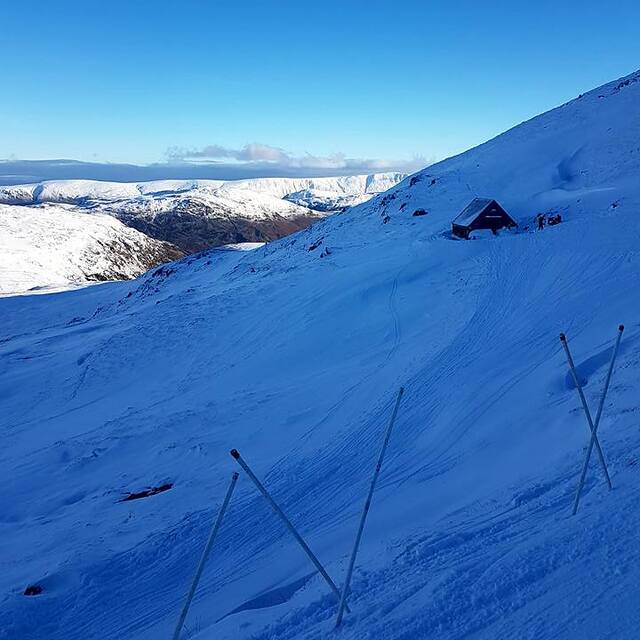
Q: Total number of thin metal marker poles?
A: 5